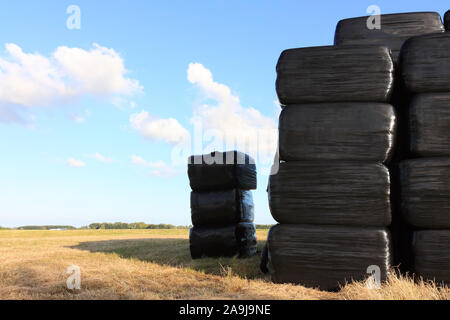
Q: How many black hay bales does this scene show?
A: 13